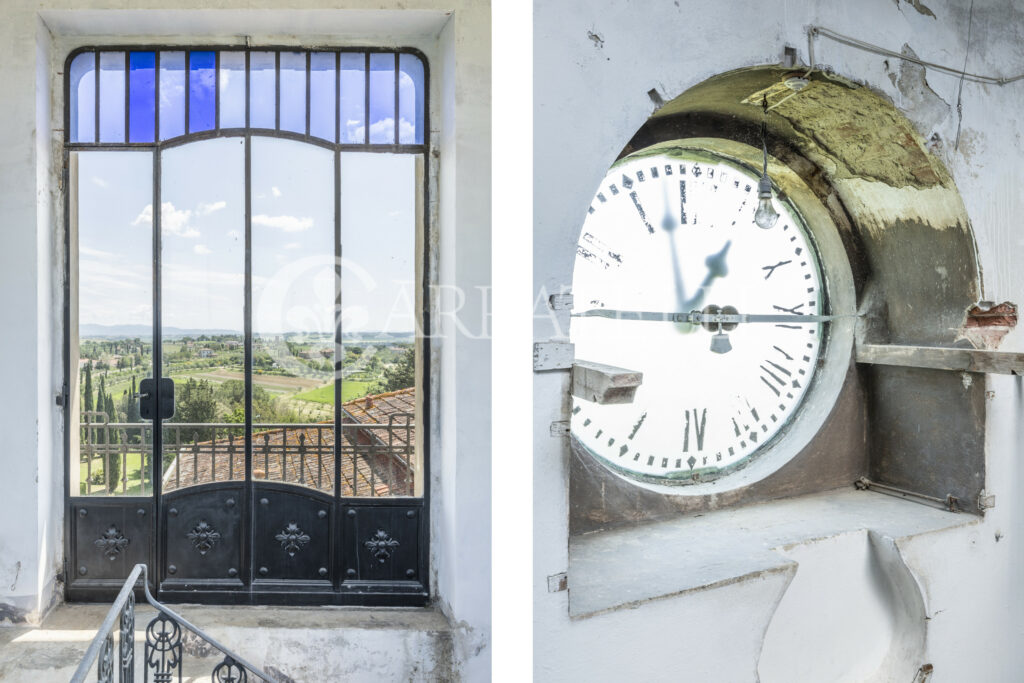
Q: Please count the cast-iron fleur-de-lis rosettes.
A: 4